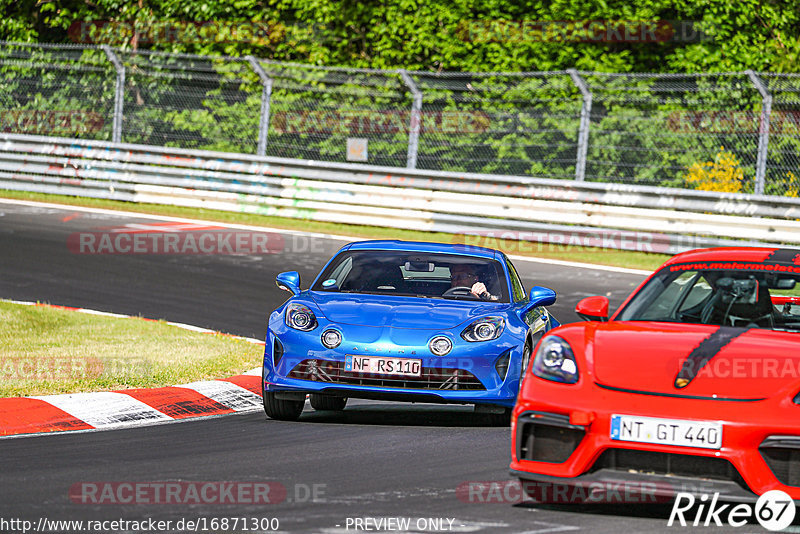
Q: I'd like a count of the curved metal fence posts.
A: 5